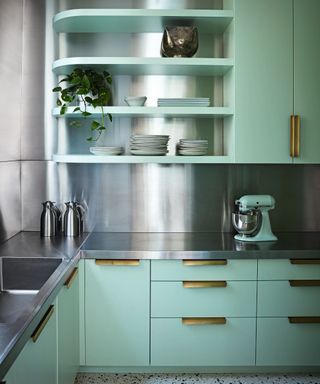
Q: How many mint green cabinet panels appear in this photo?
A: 11